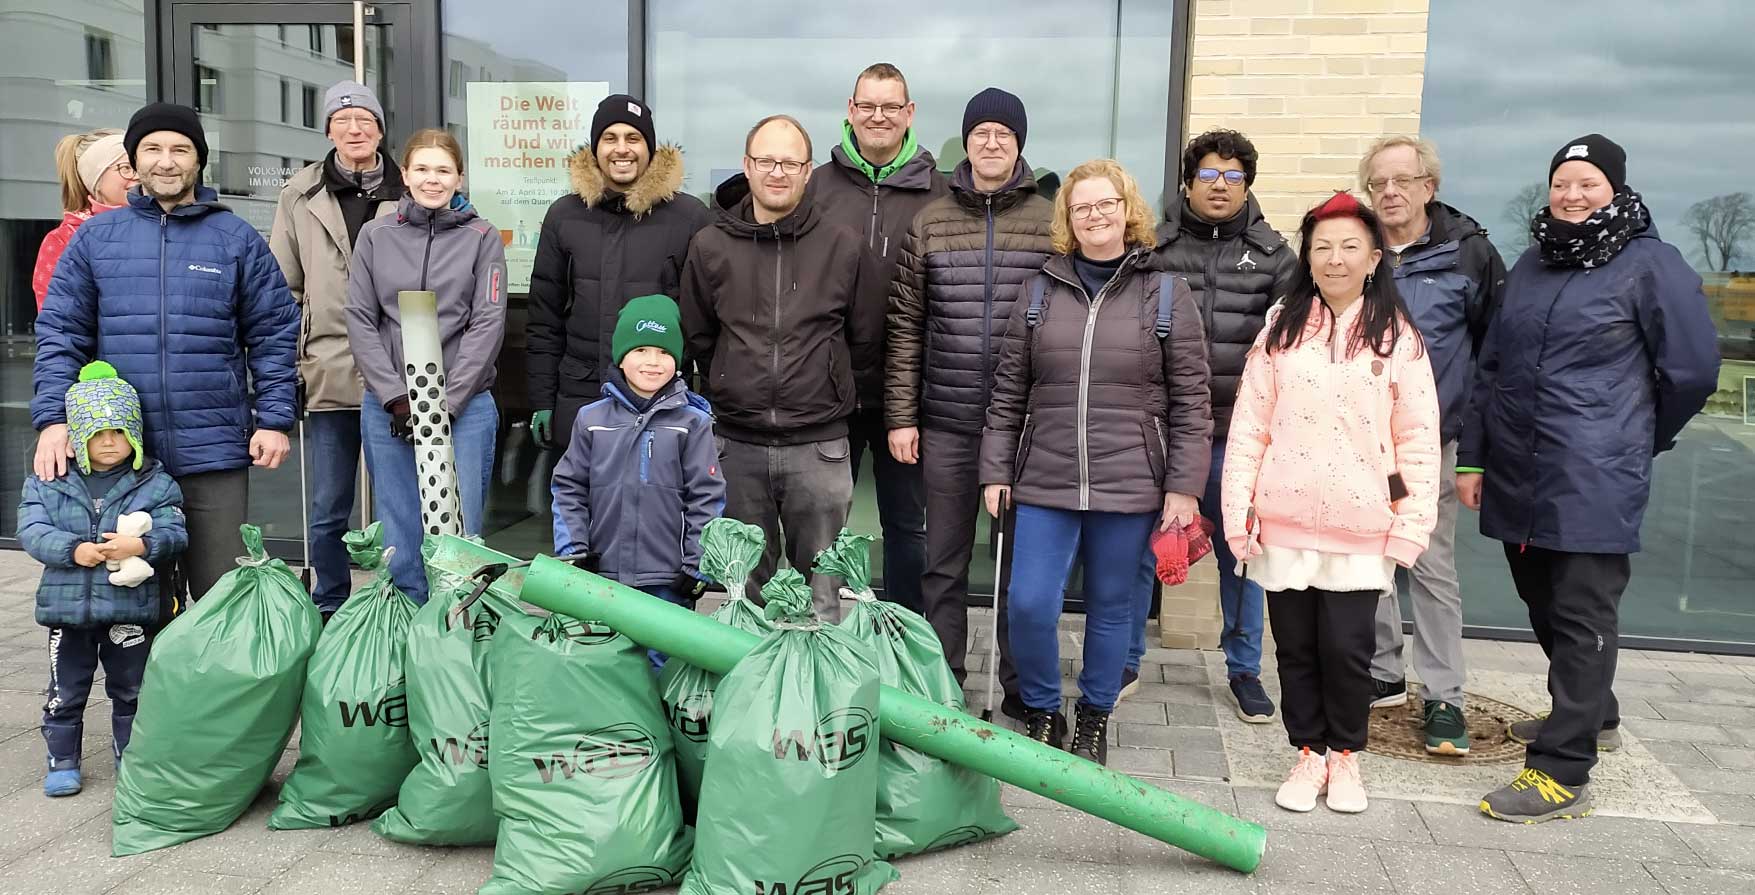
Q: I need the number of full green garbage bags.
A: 7